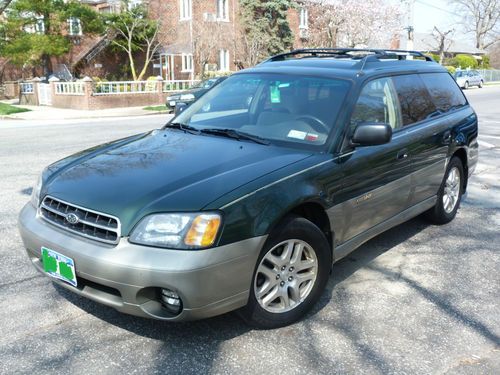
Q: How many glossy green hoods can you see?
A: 1